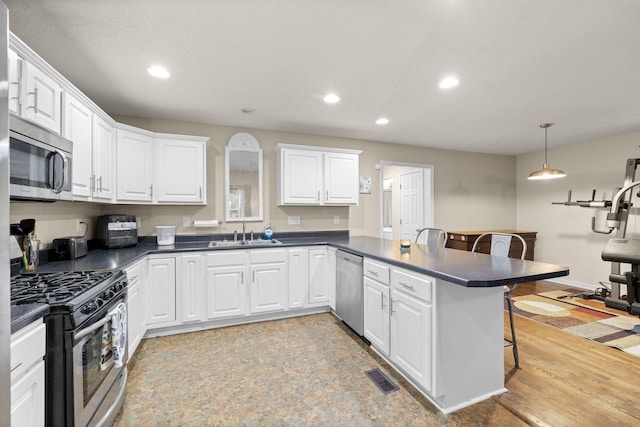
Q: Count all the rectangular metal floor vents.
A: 1